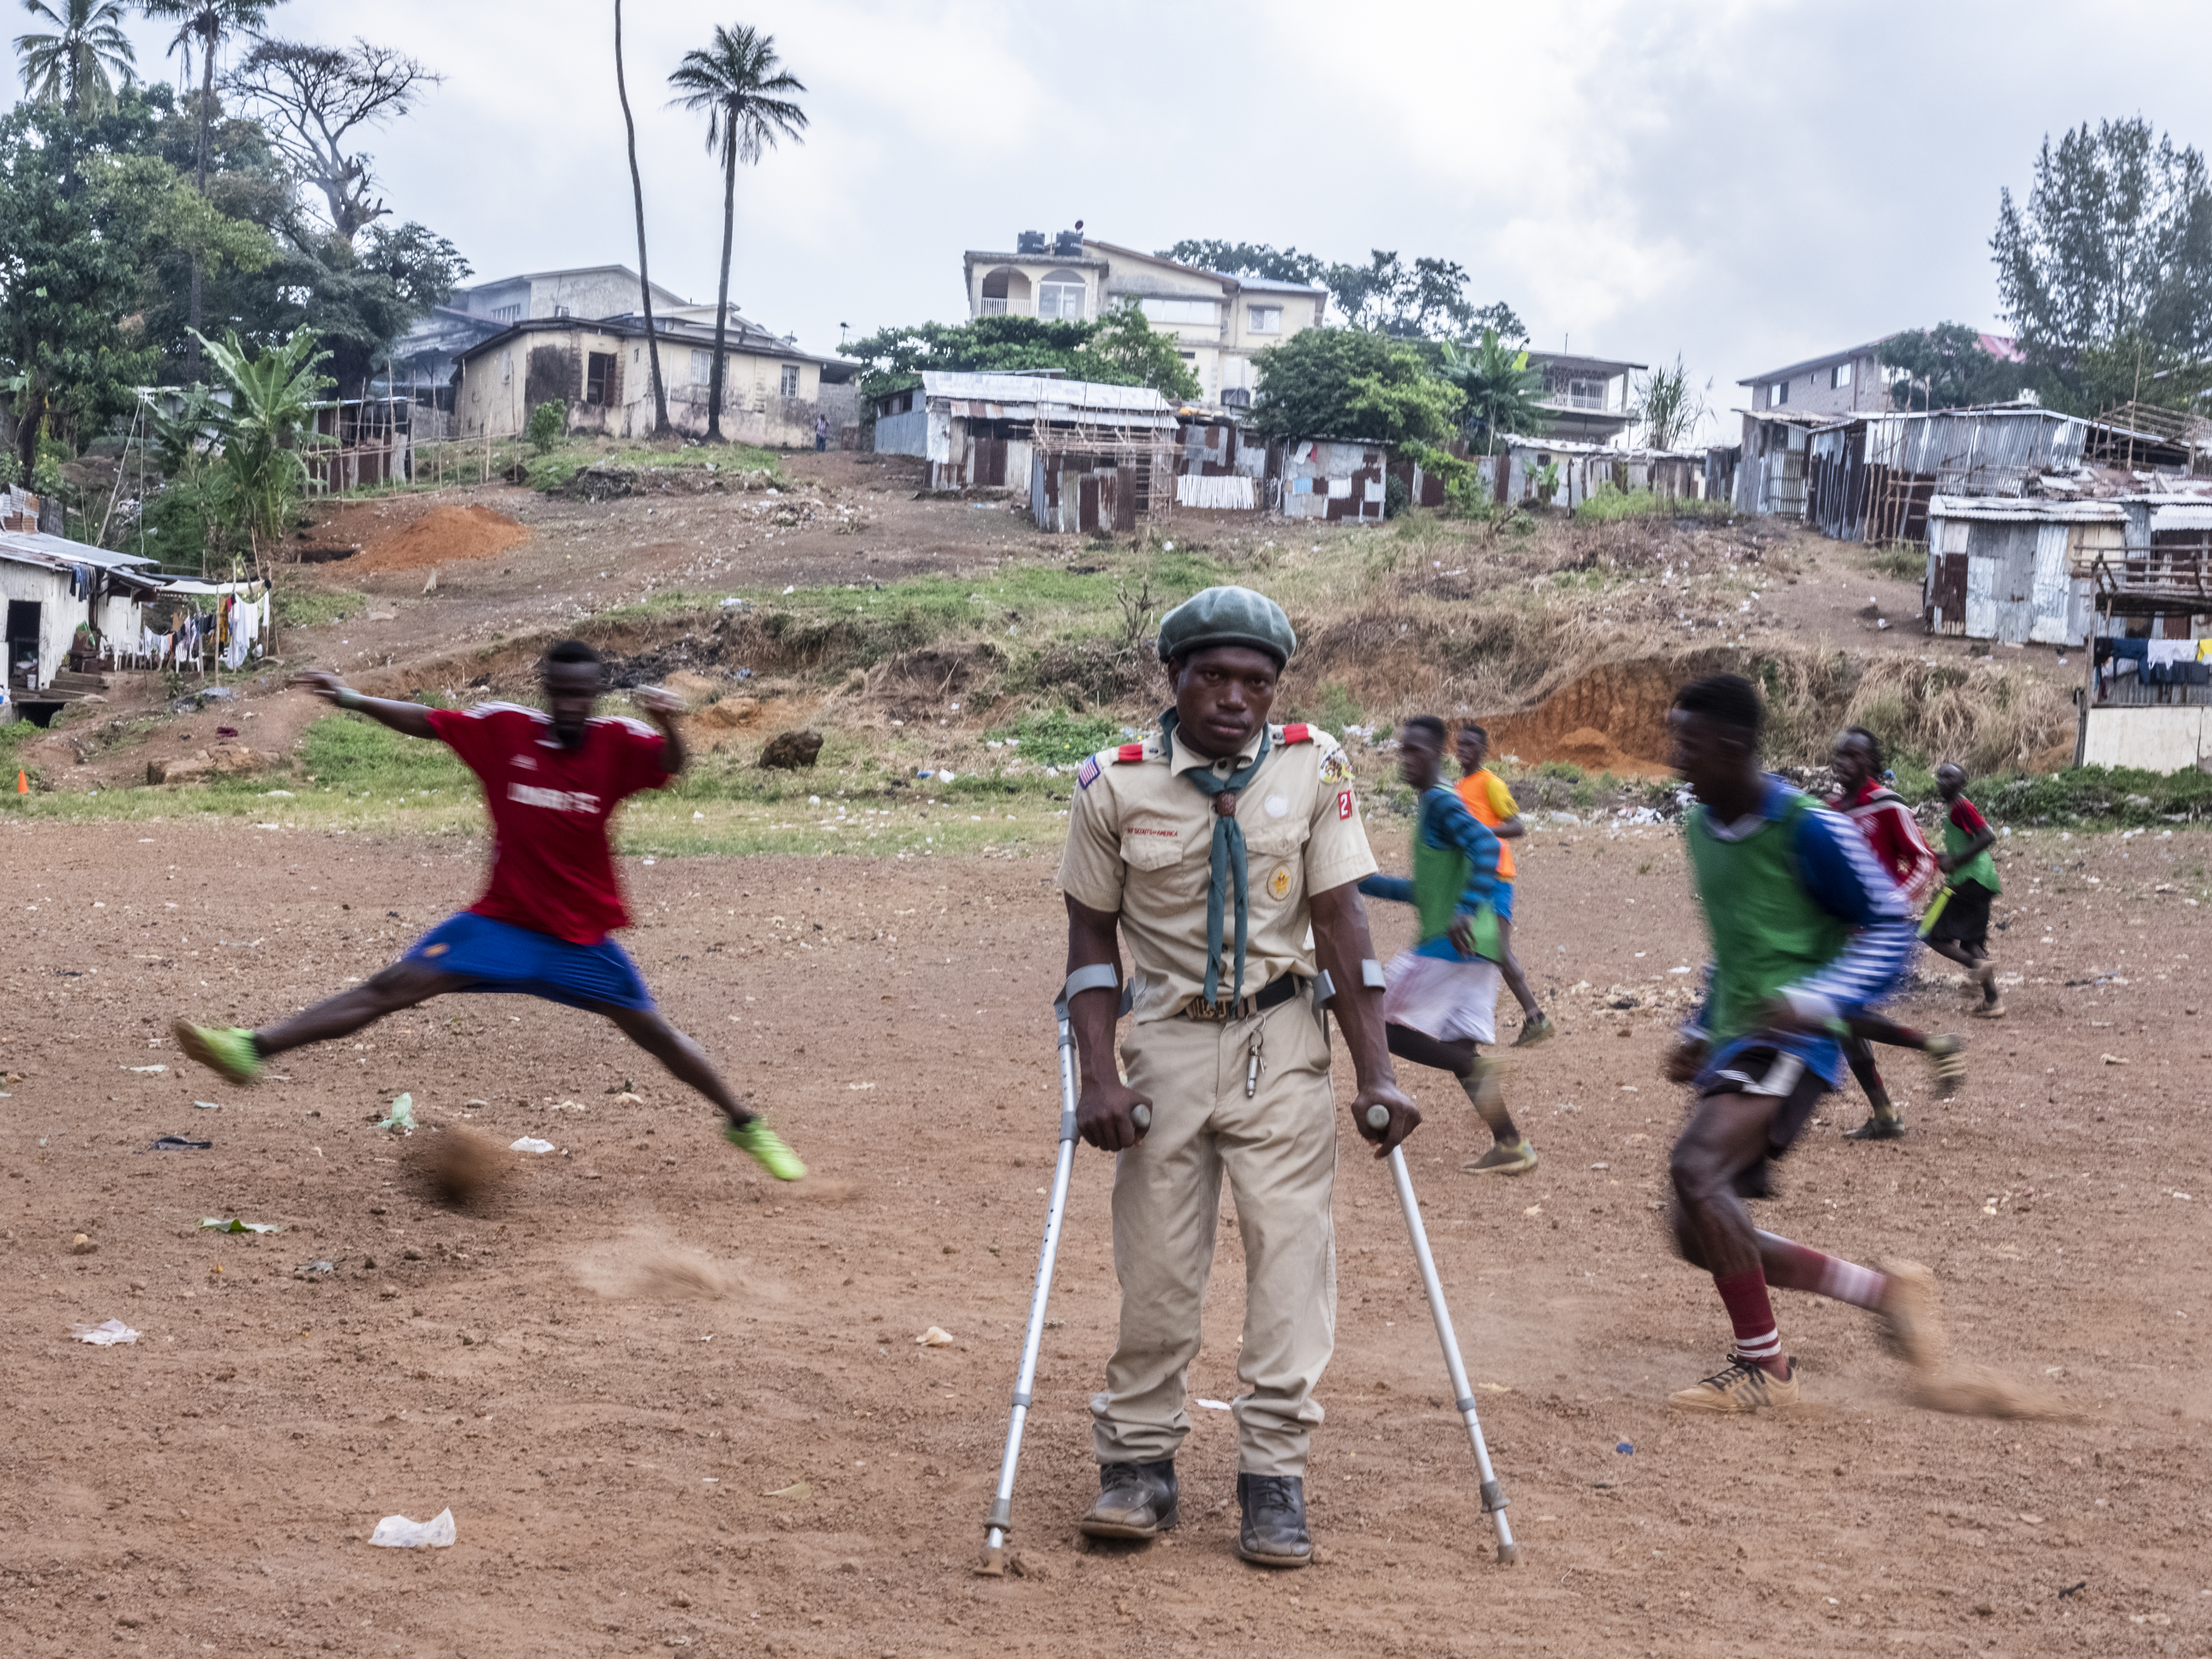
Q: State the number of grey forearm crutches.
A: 2